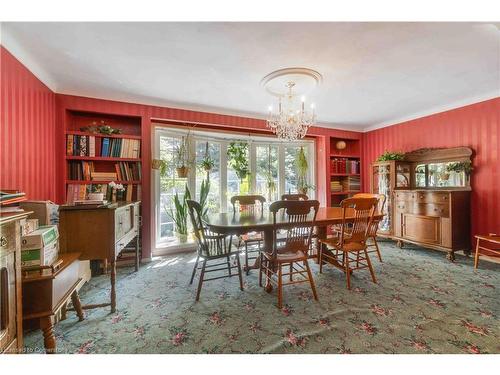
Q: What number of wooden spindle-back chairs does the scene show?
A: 6